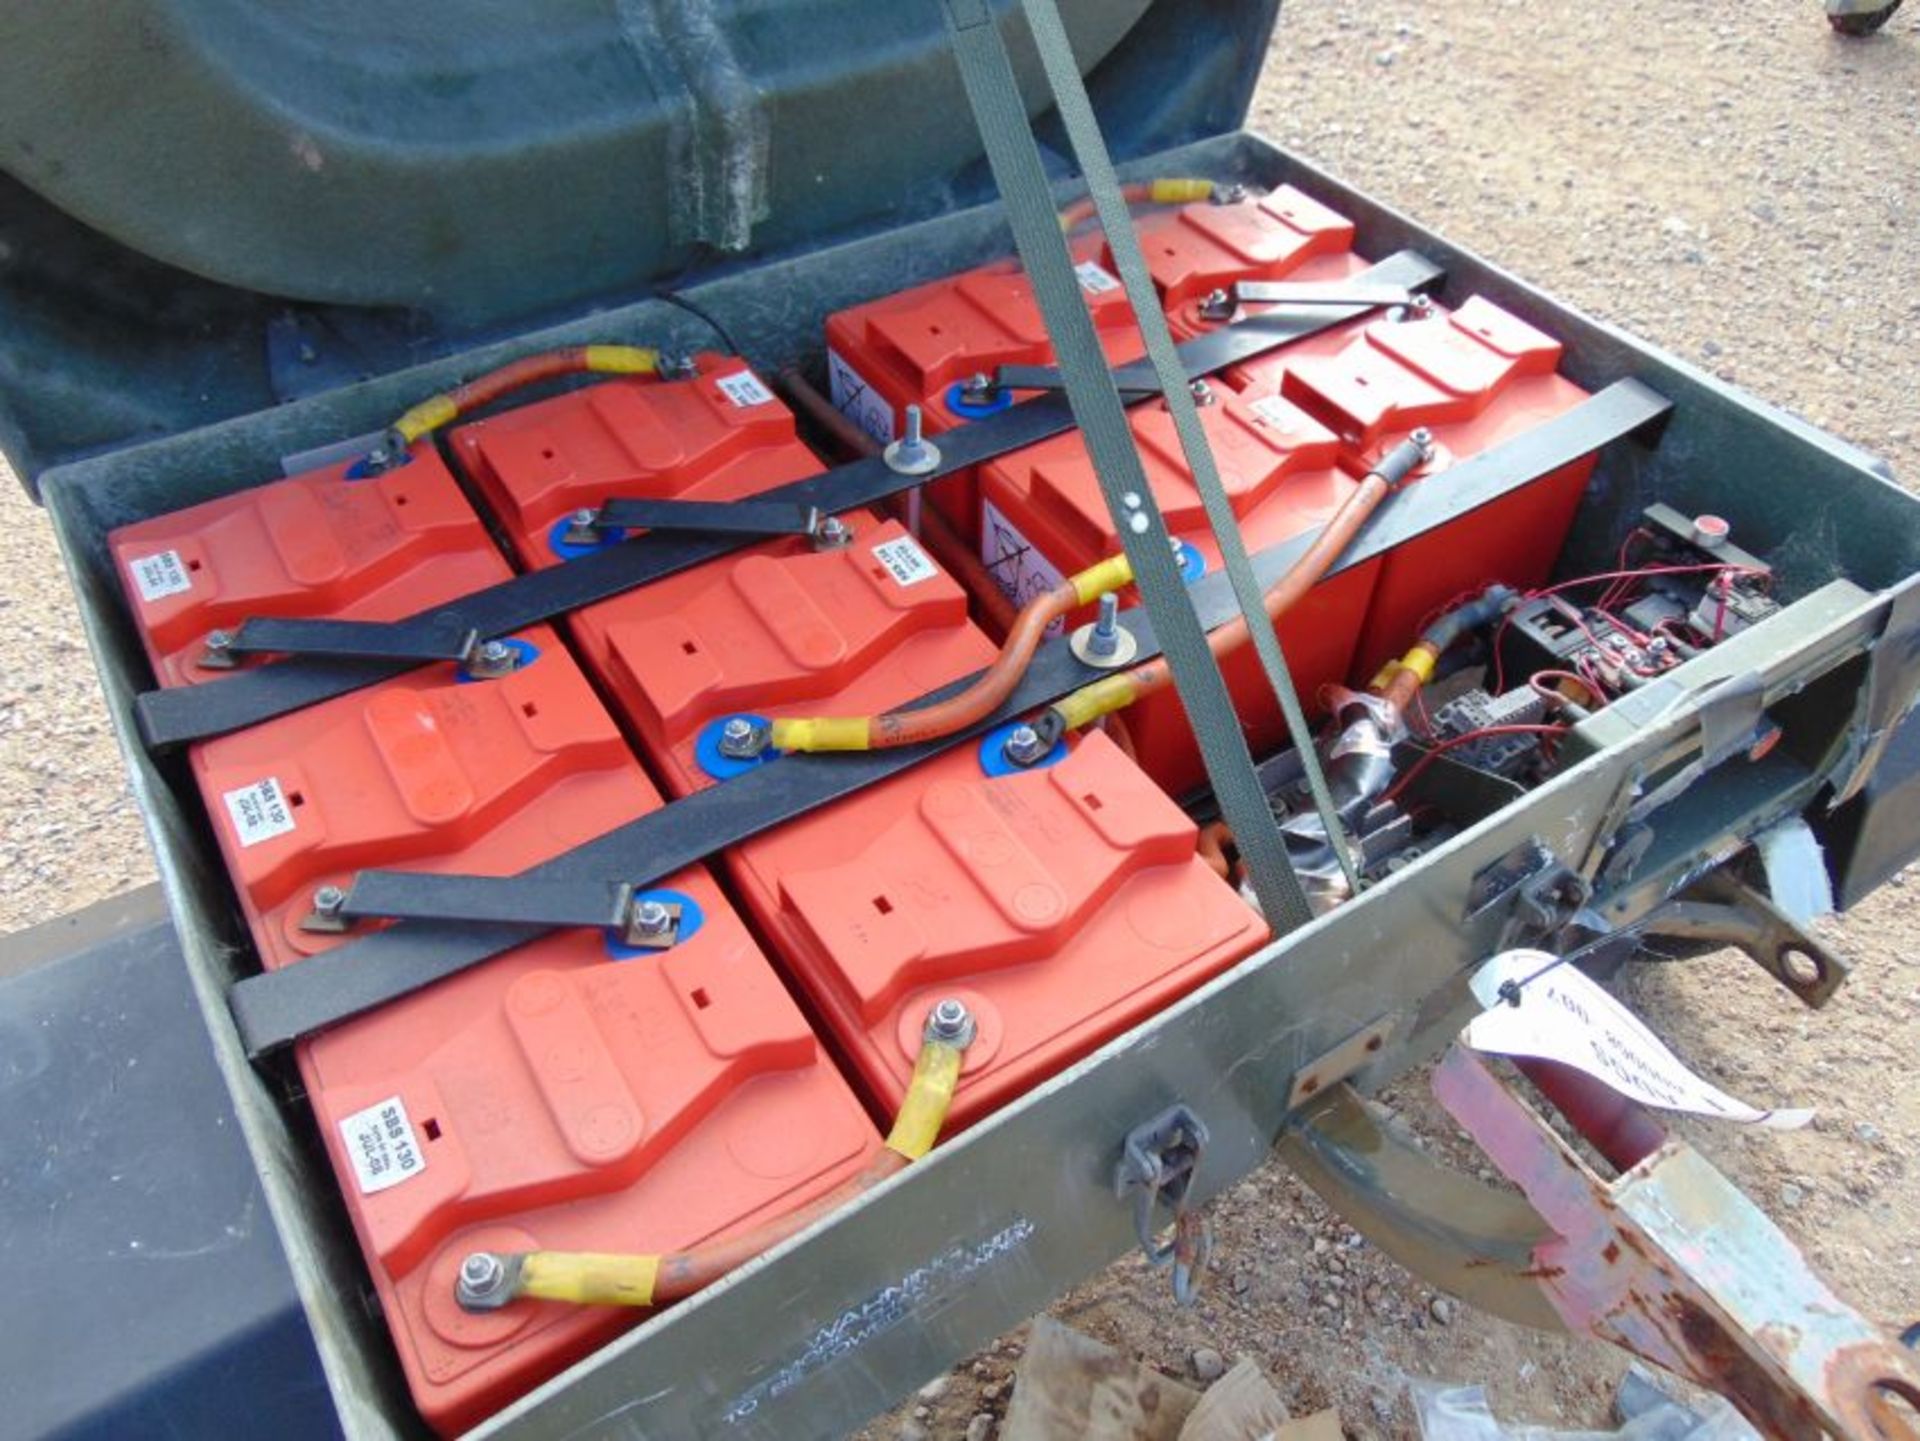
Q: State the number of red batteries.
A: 10